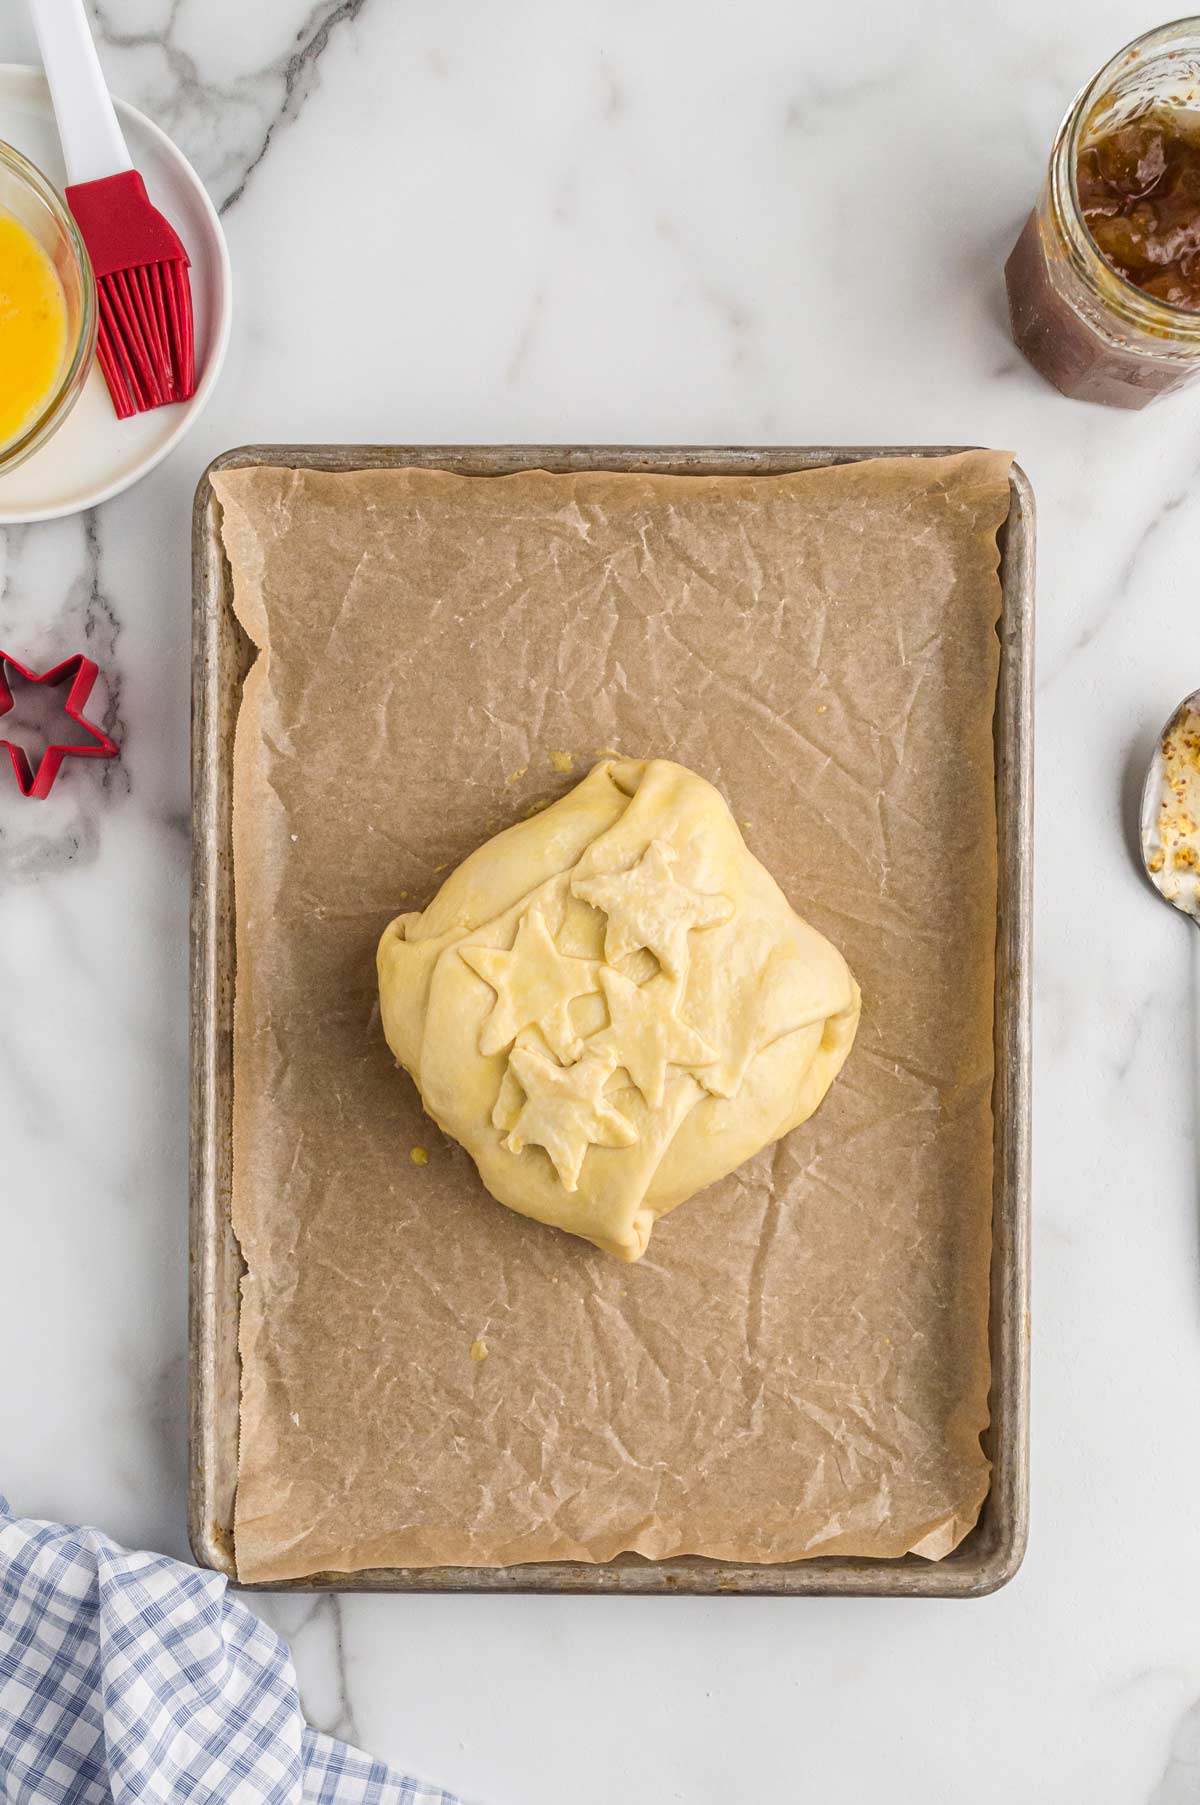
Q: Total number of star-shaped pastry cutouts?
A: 4